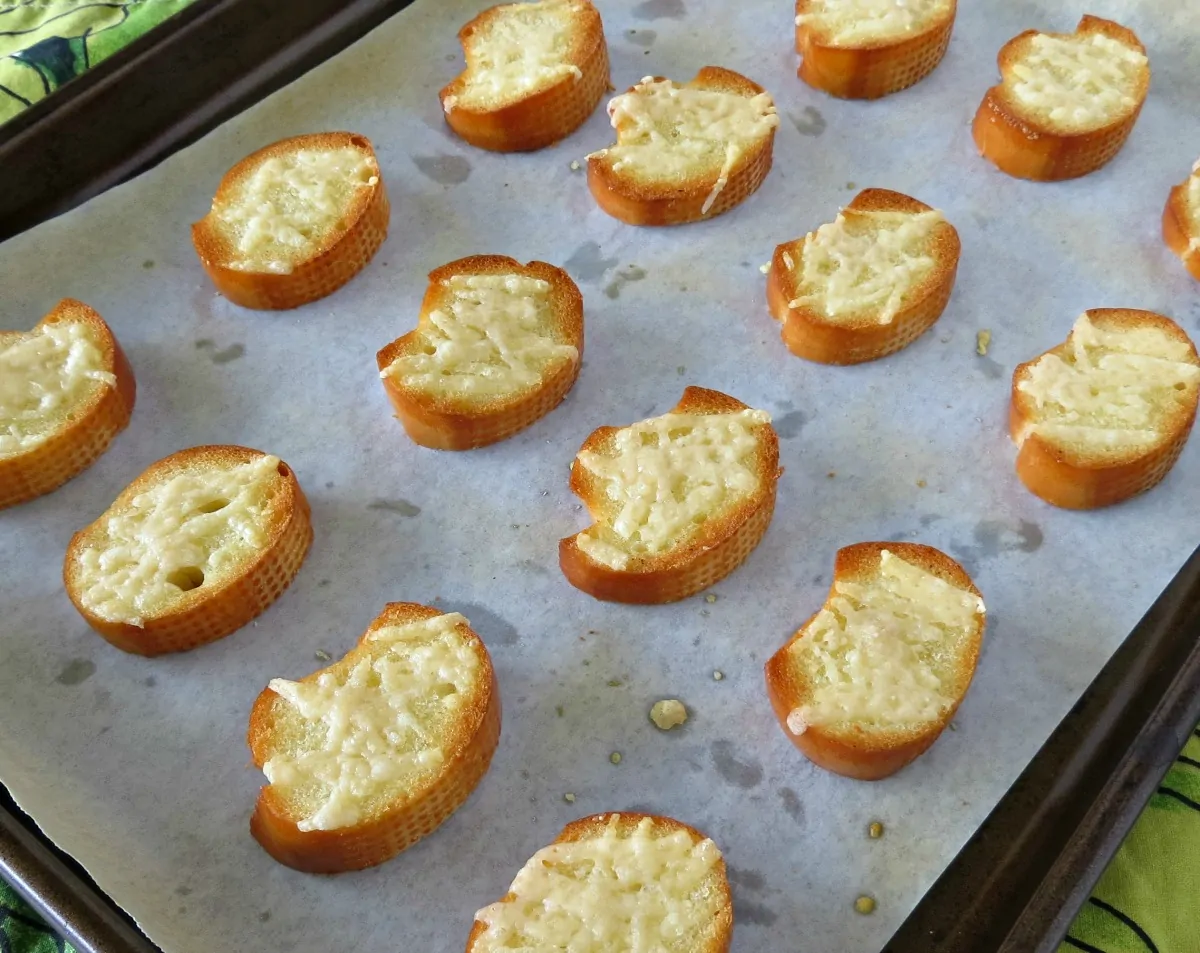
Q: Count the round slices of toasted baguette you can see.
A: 15